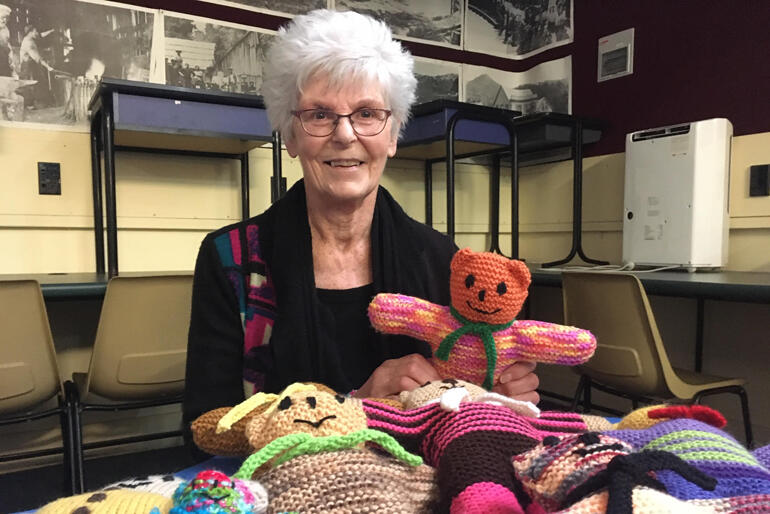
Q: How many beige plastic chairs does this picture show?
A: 3